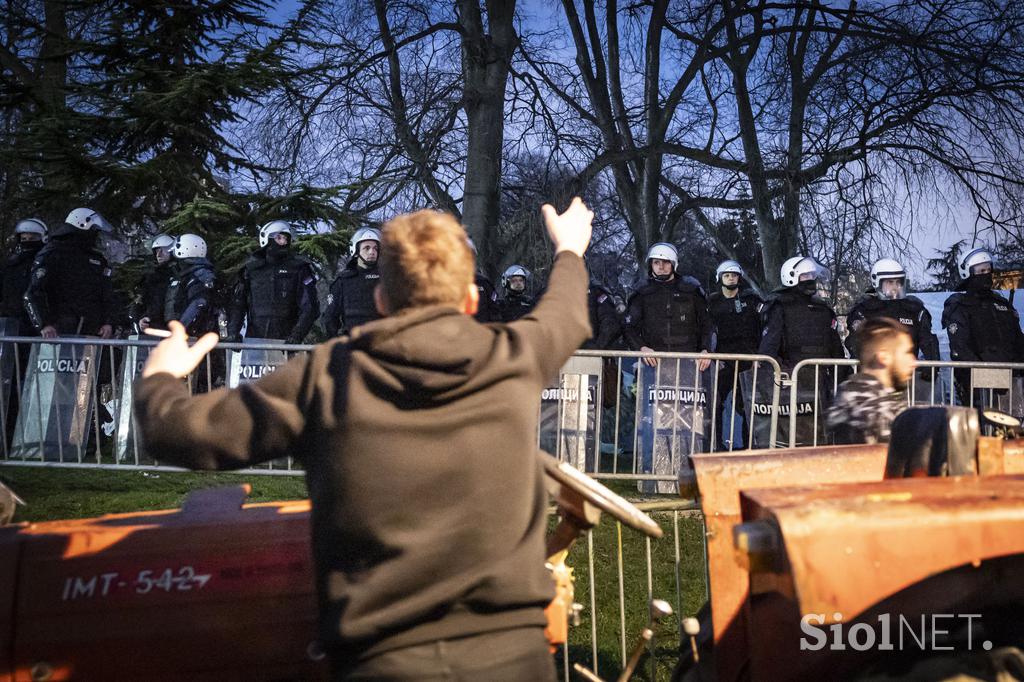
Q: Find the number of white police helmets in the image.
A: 12